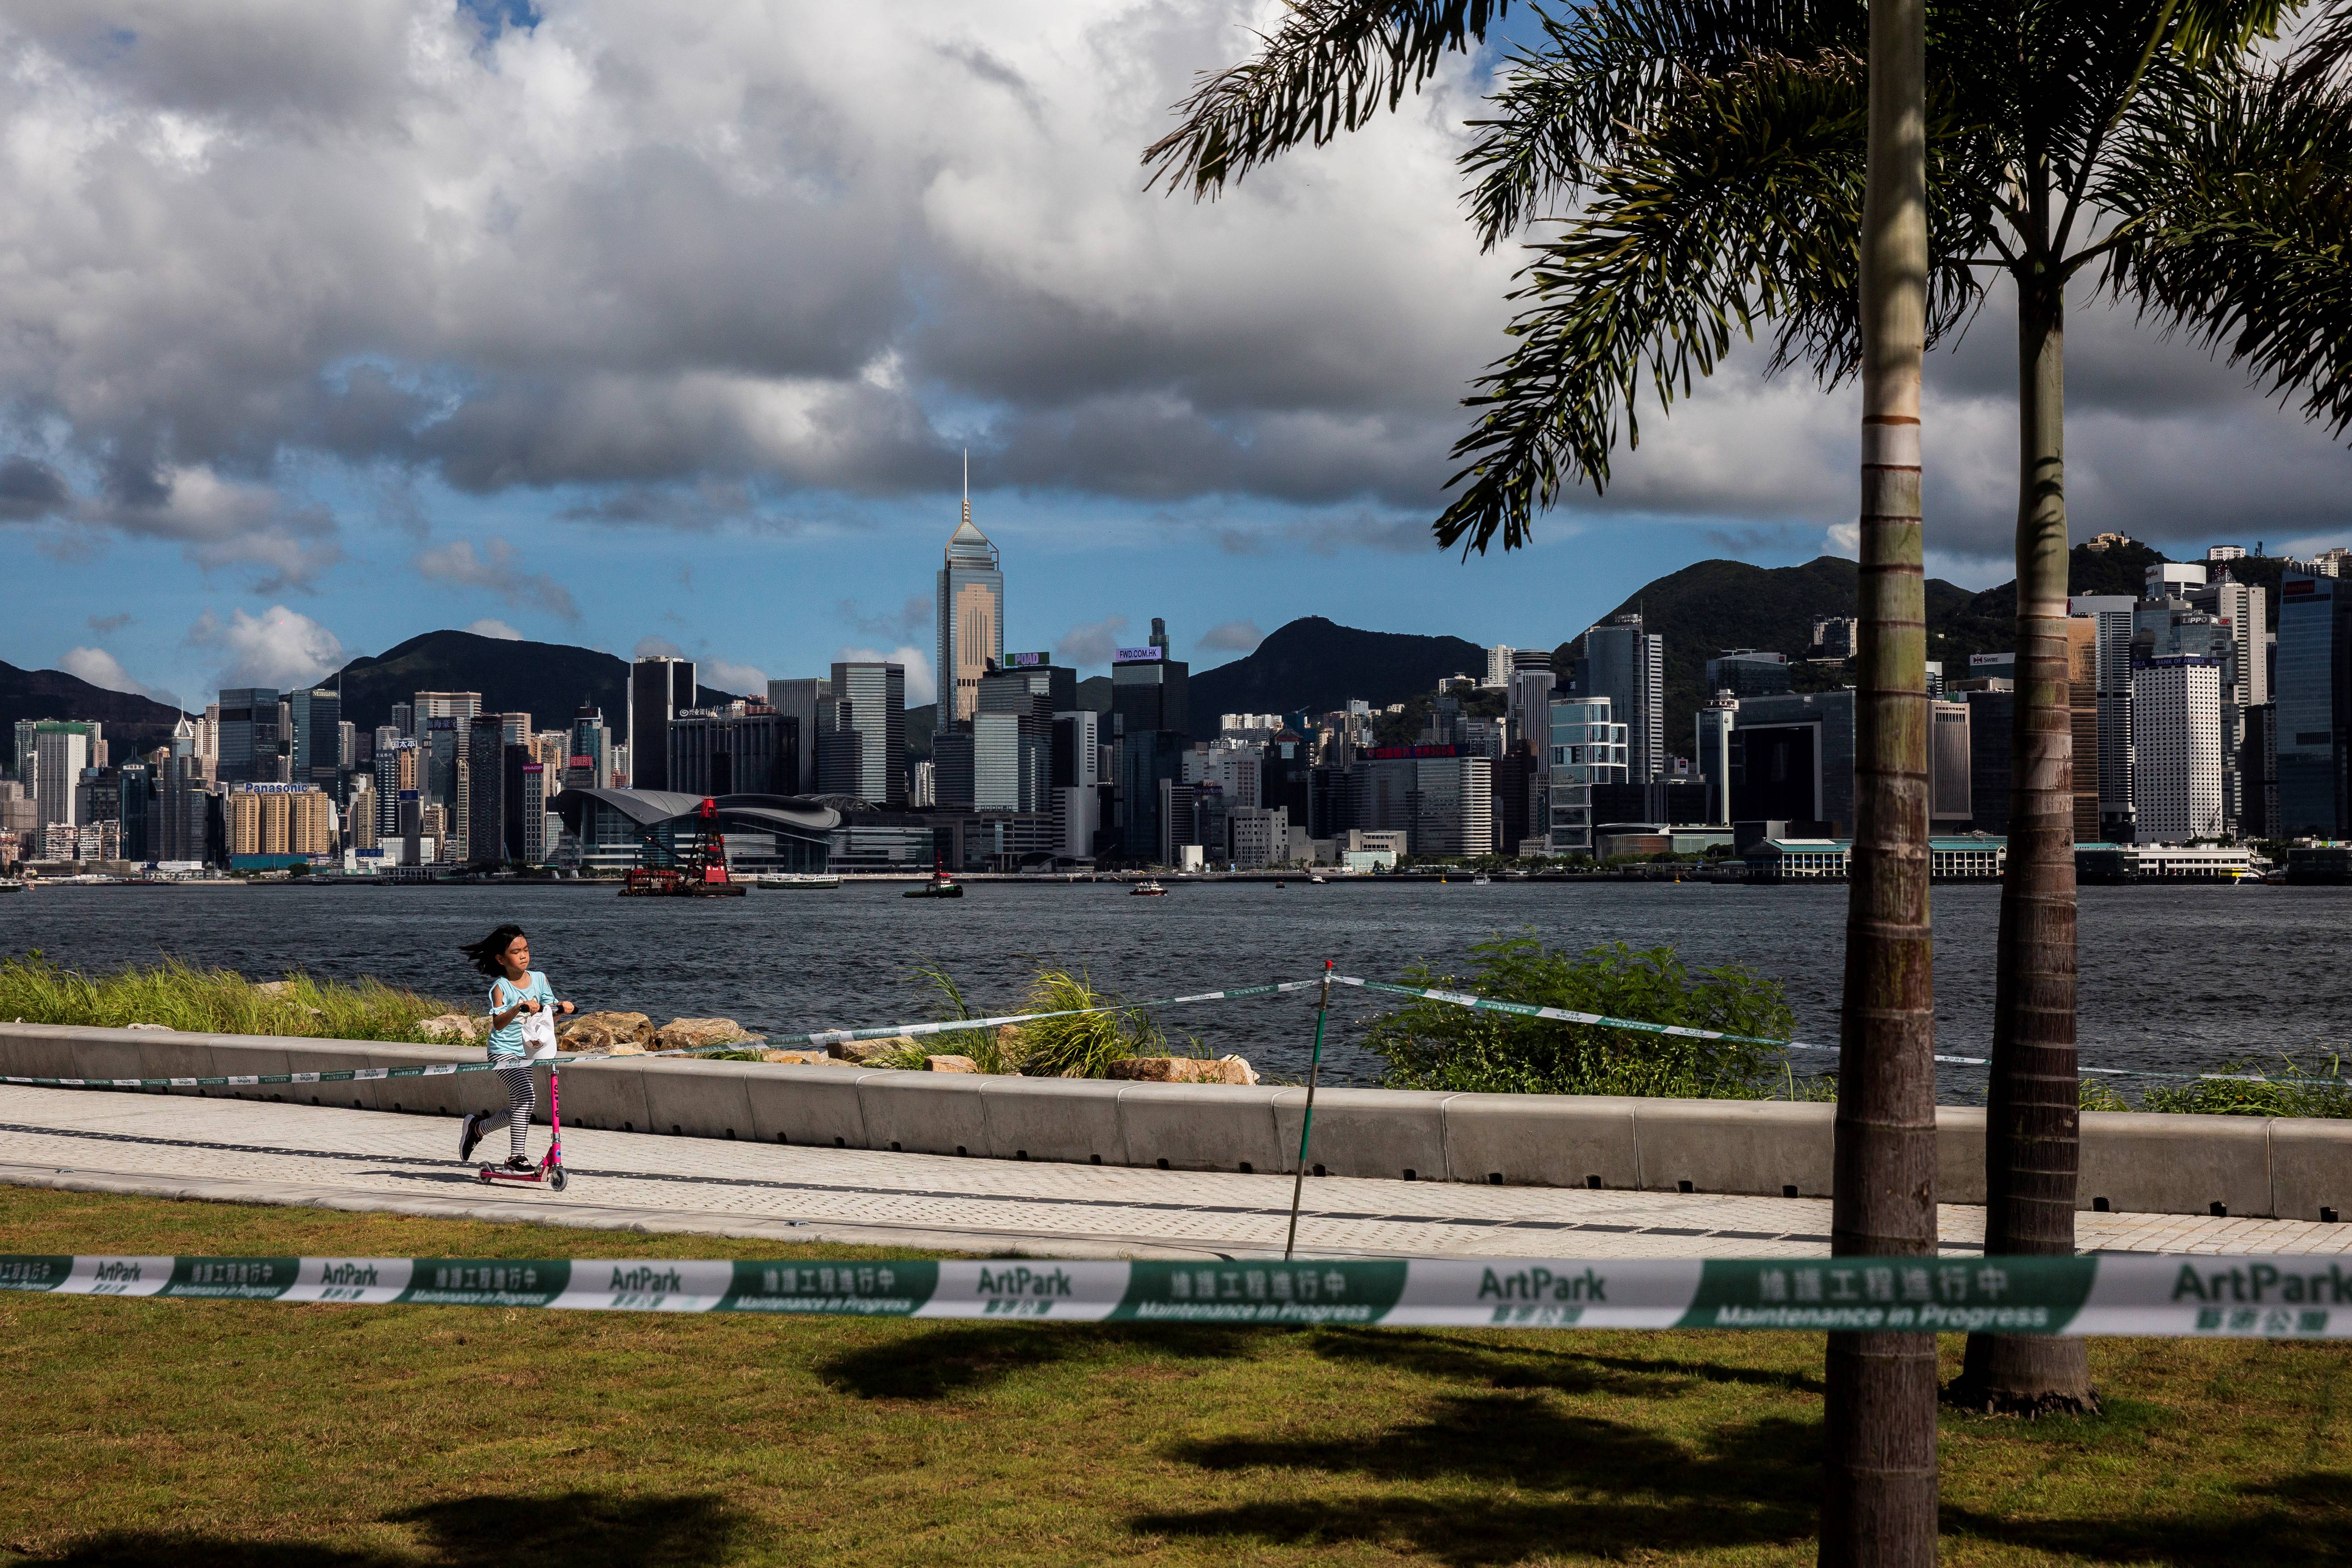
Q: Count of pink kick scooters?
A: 1